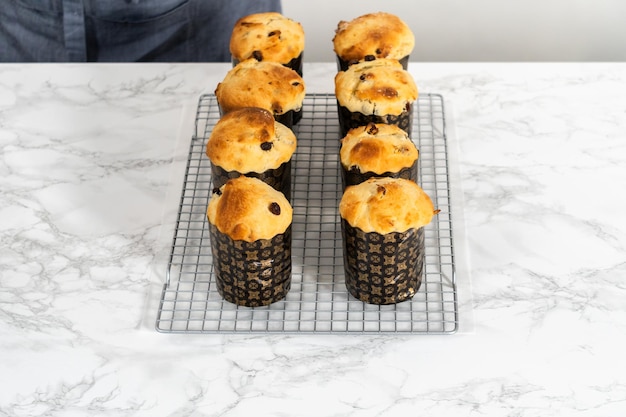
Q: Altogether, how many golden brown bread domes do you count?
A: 8